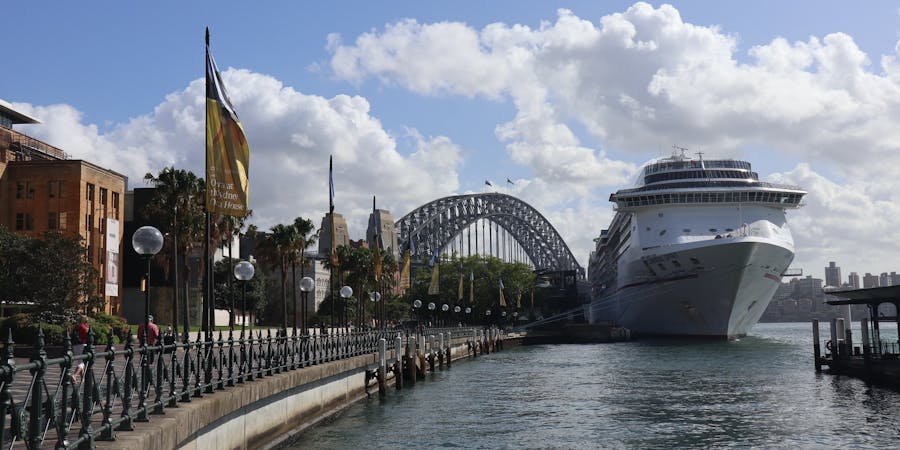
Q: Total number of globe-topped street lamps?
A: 13